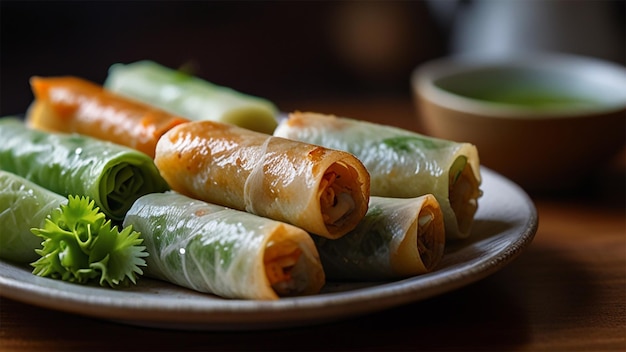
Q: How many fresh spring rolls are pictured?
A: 8